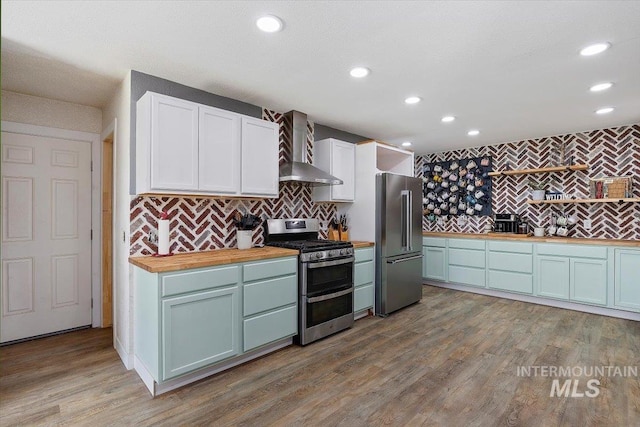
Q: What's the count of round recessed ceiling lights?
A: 9